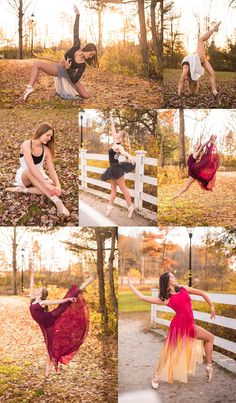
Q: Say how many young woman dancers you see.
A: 7